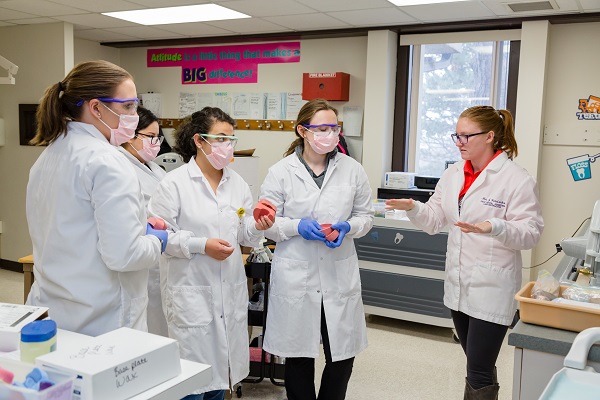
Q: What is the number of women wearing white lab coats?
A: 5